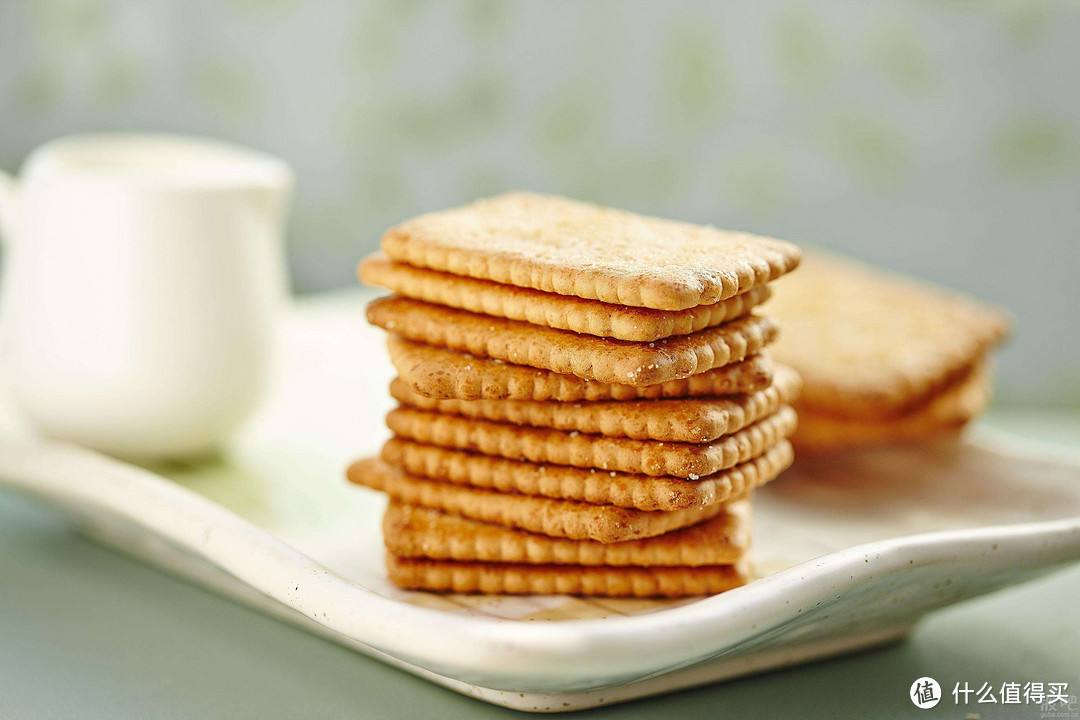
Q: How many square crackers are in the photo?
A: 12